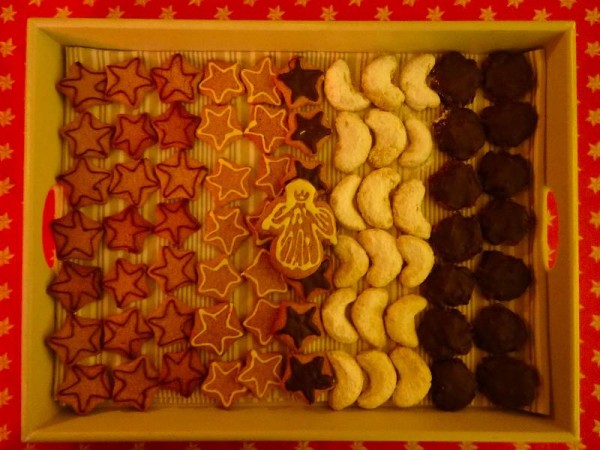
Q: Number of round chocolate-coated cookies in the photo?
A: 14